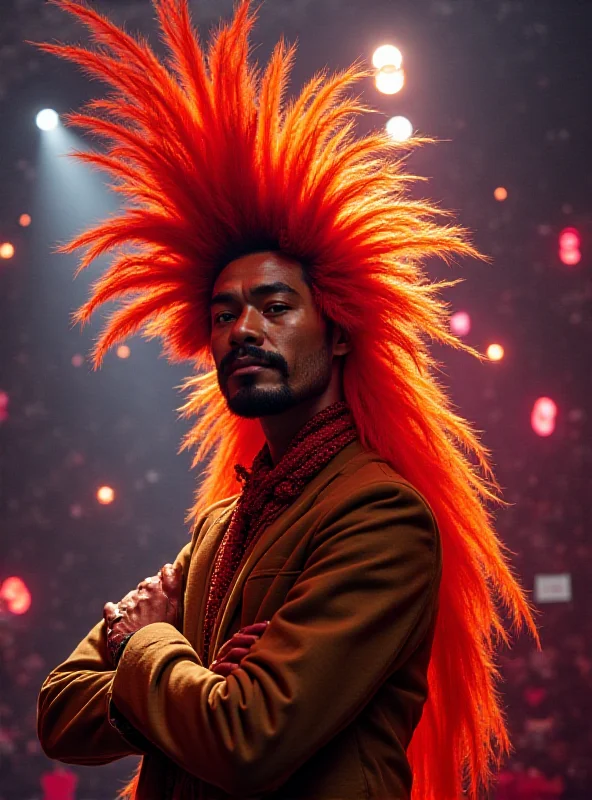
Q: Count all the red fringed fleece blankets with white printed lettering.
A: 0